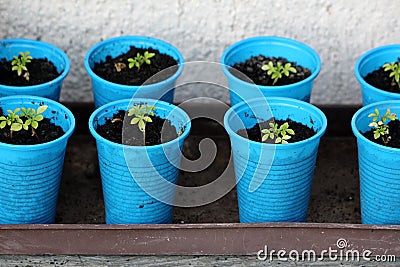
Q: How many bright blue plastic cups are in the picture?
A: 8